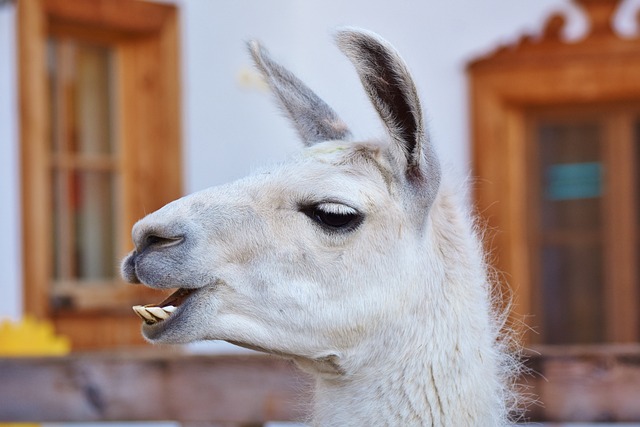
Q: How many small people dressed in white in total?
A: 0